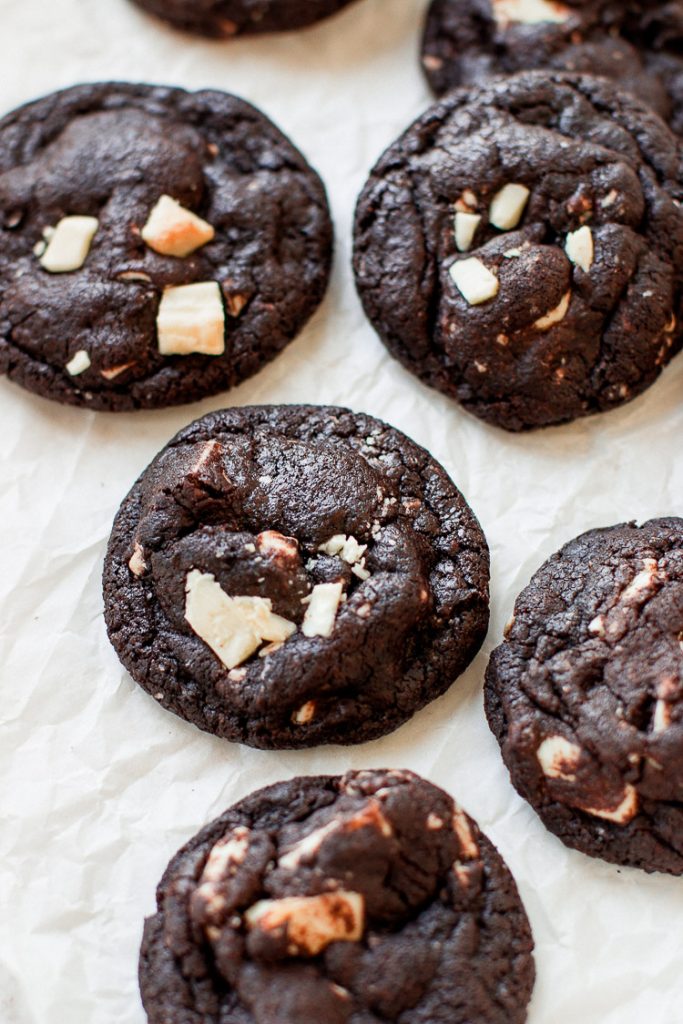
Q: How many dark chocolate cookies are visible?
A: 7